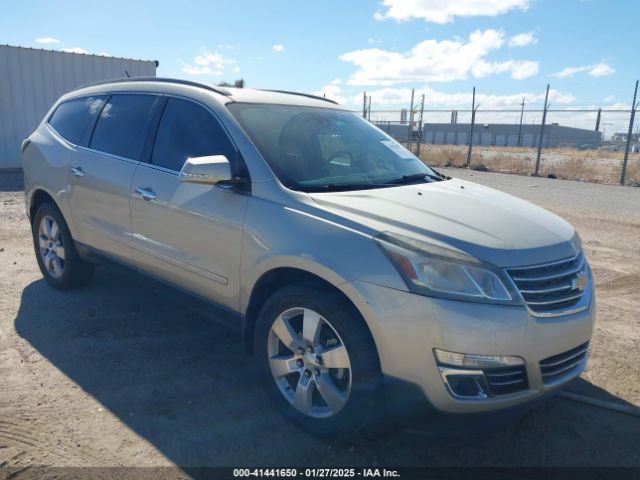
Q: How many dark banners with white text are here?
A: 1